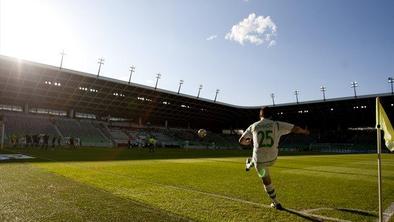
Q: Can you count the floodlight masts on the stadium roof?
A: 12